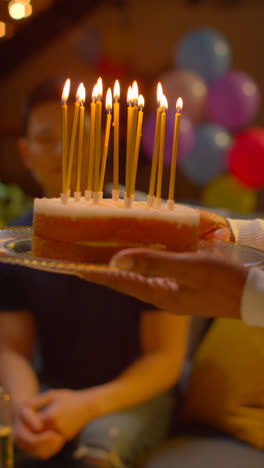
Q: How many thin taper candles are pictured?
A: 13